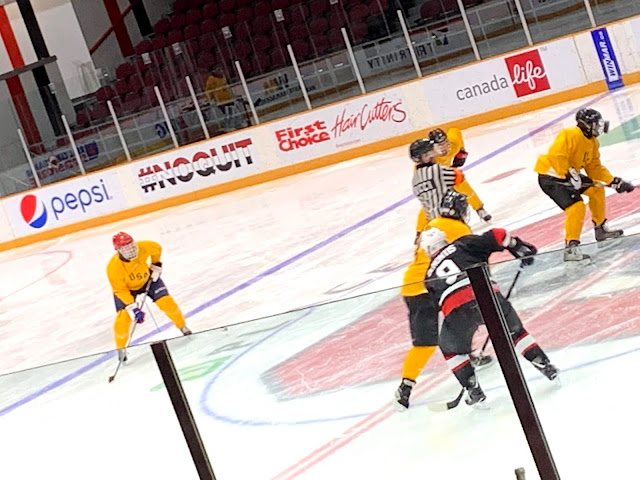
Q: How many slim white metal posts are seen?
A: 12